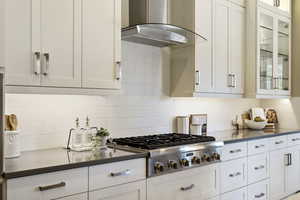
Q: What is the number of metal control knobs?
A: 6